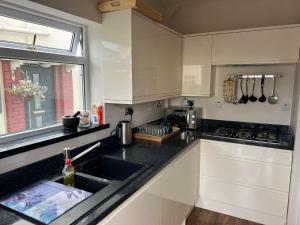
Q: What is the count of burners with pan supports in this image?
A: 5